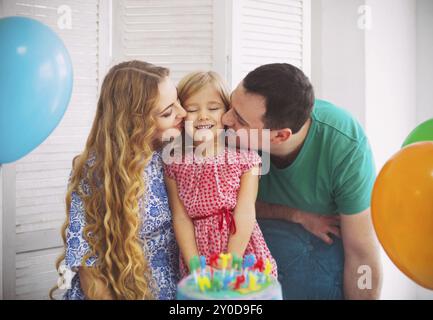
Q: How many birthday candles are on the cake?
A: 13